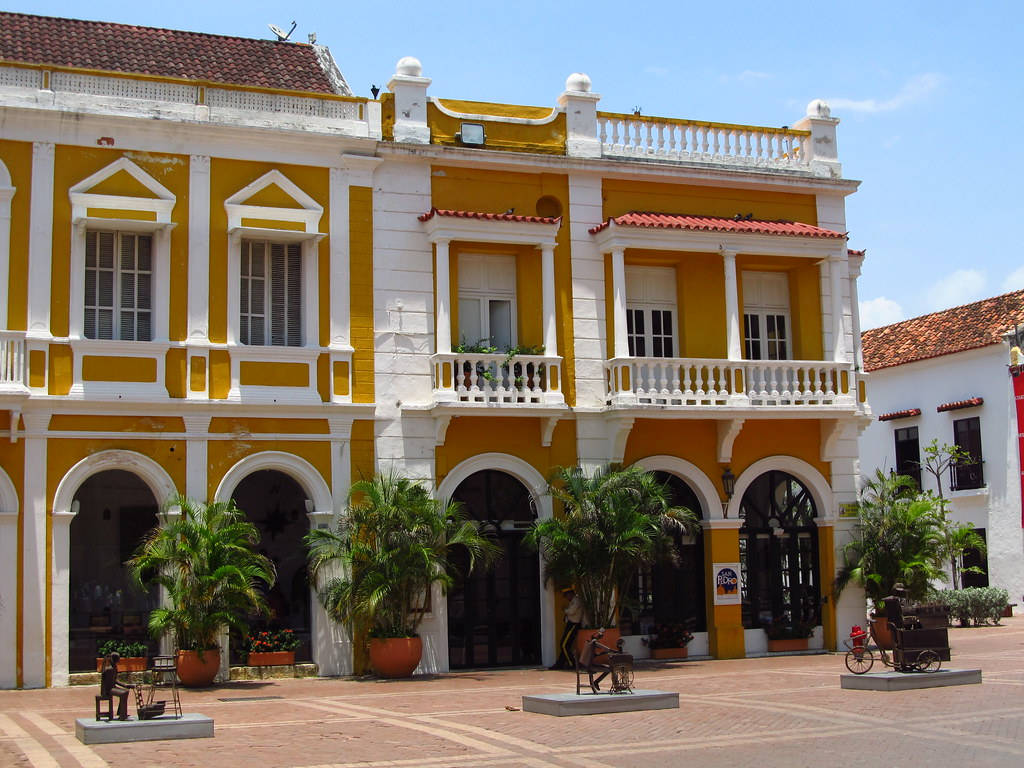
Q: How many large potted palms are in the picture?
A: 4